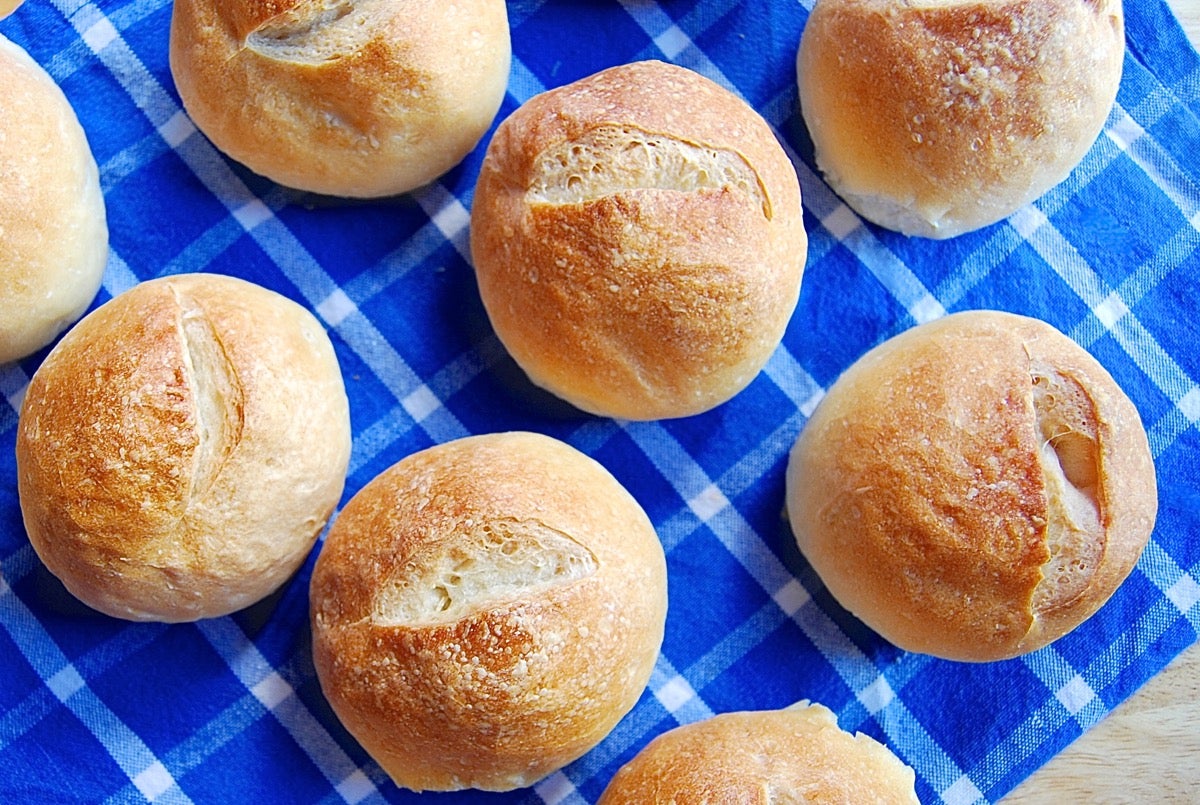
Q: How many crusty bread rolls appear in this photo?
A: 8